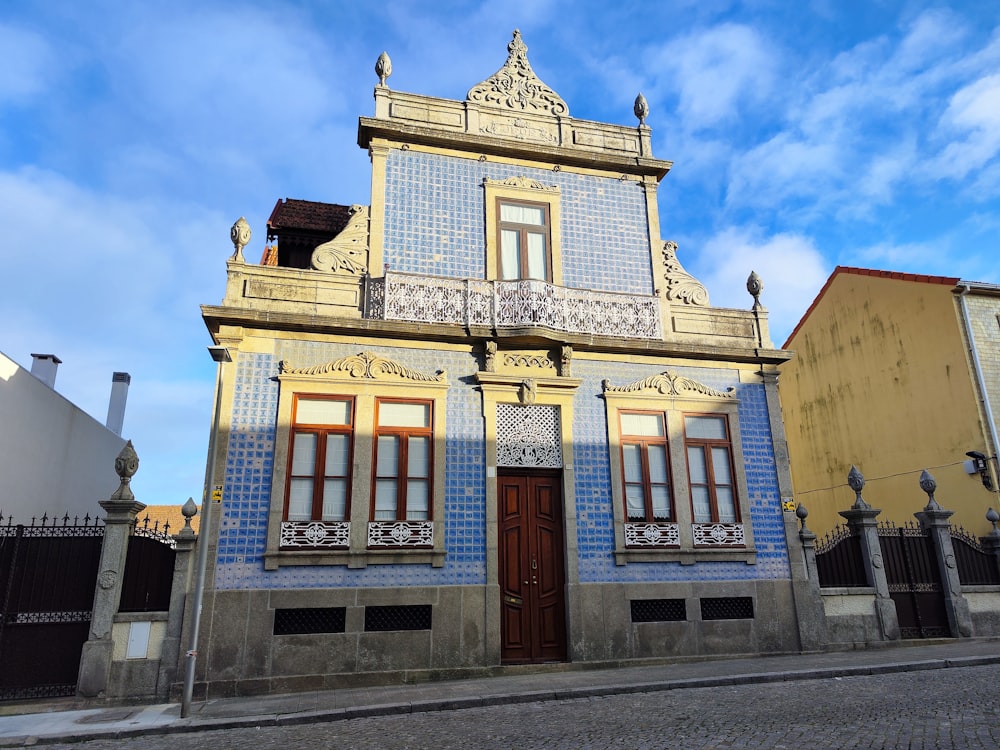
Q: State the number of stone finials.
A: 10